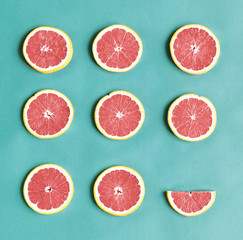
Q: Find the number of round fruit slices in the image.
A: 8